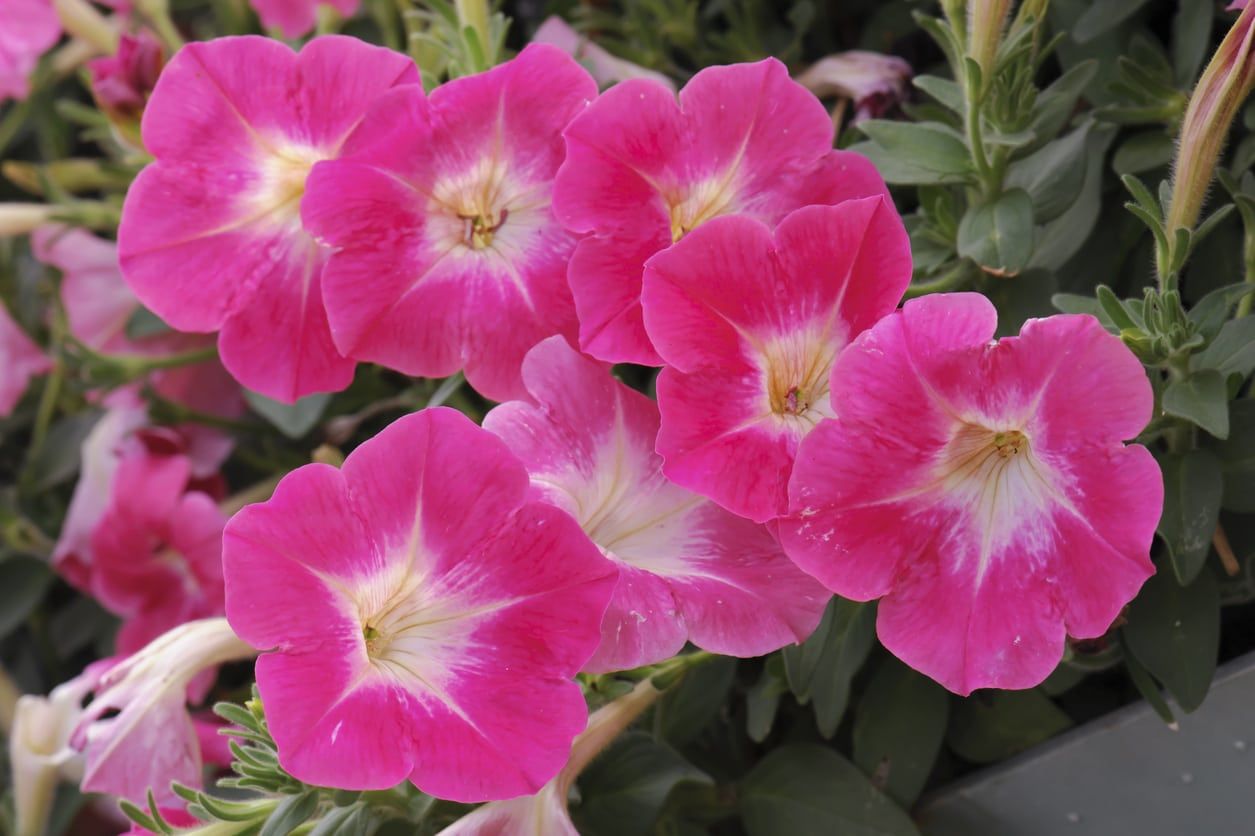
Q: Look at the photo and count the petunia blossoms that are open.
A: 7